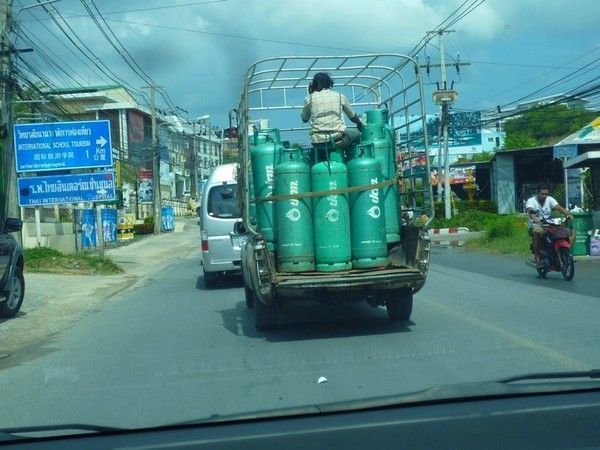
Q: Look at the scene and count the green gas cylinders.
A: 7